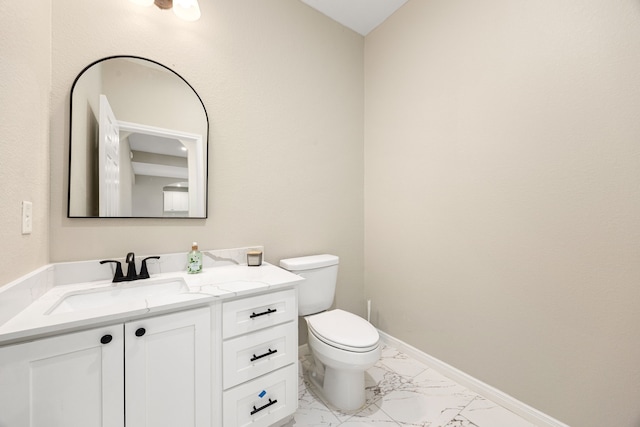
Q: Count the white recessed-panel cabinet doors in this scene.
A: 2